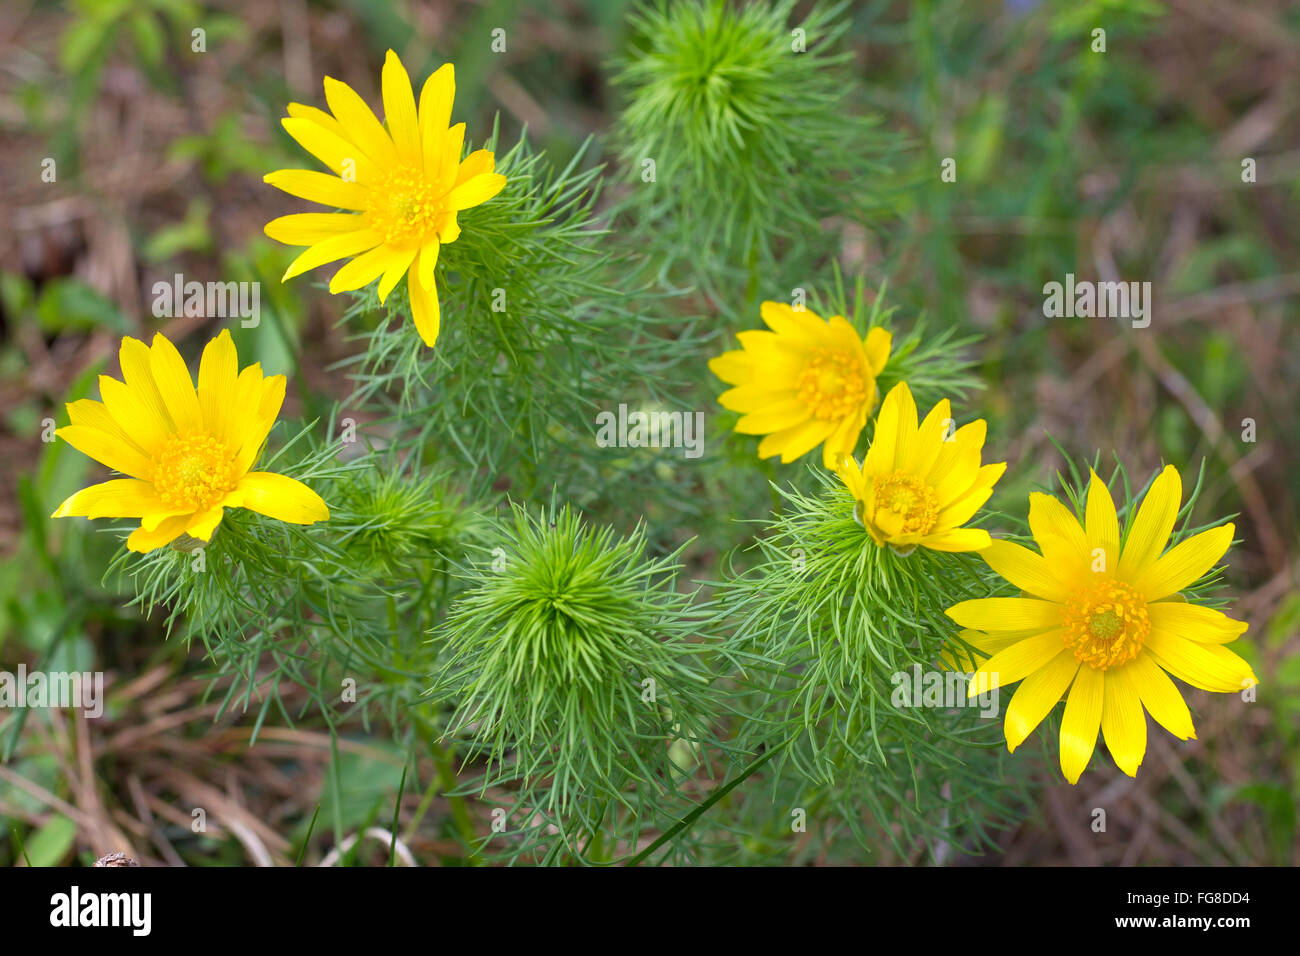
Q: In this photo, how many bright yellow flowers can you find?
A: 5